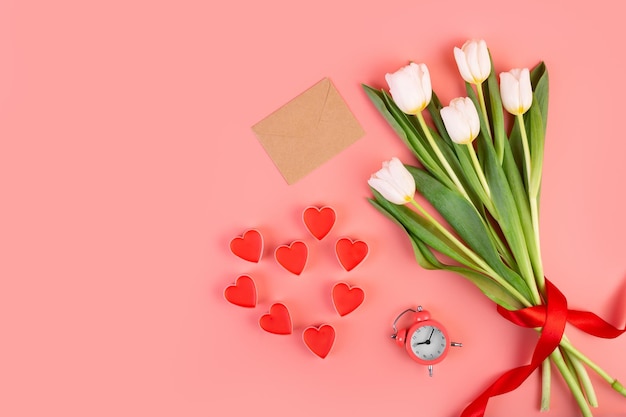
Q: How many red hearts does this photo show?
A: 8